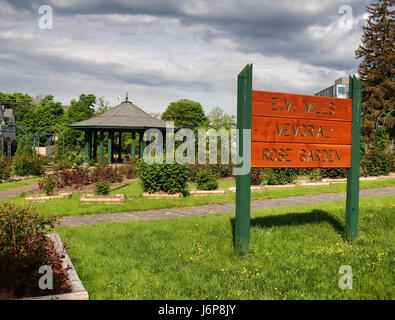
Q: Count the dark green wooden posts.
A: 2